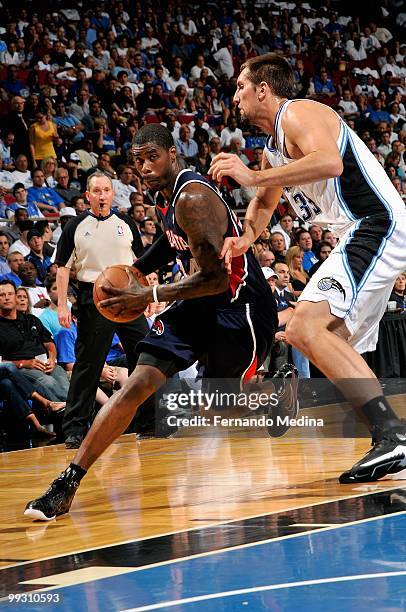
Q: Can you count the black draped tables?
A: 1